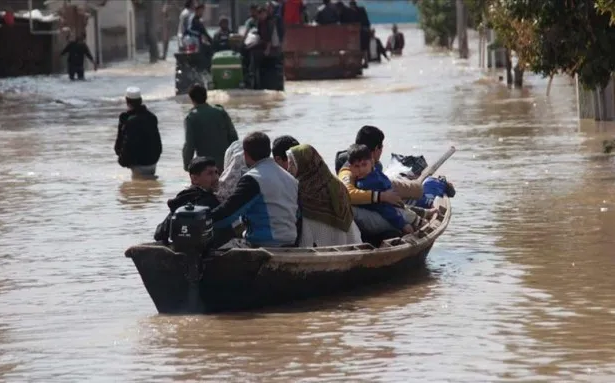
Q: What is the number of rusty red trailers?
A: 1